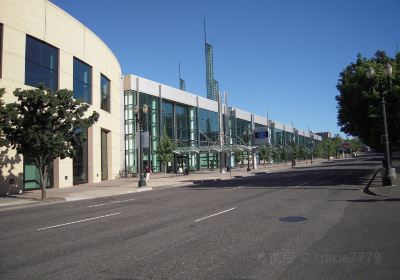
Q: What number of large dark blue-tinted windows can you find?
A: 3